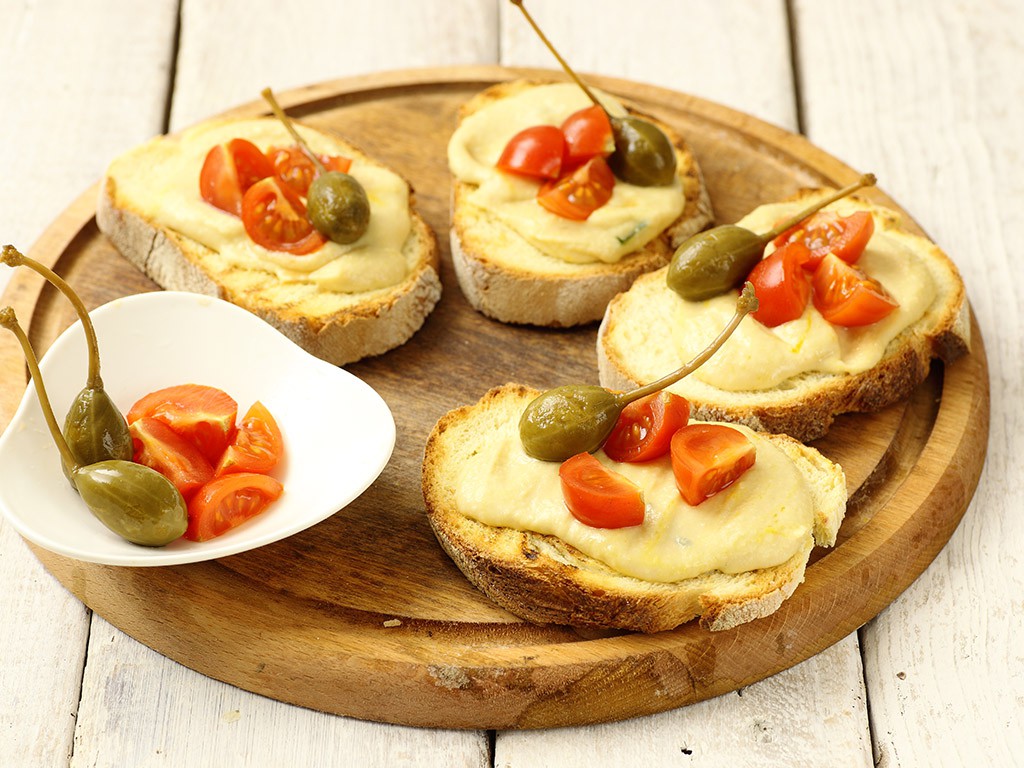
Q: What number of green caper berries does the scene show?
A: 6